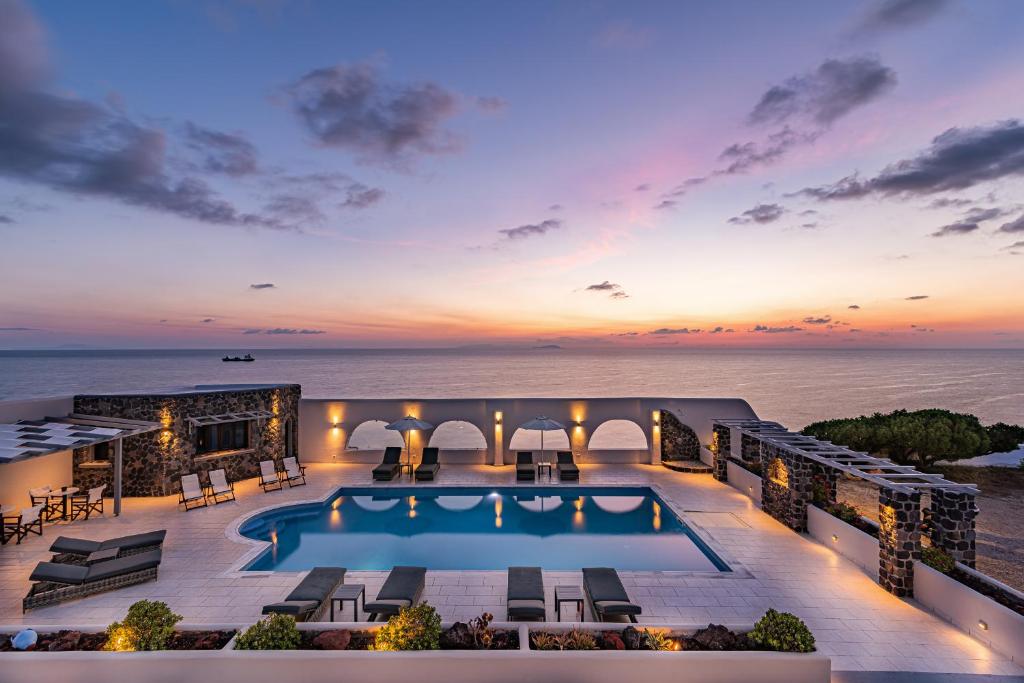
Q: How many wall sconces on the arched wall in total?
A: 5